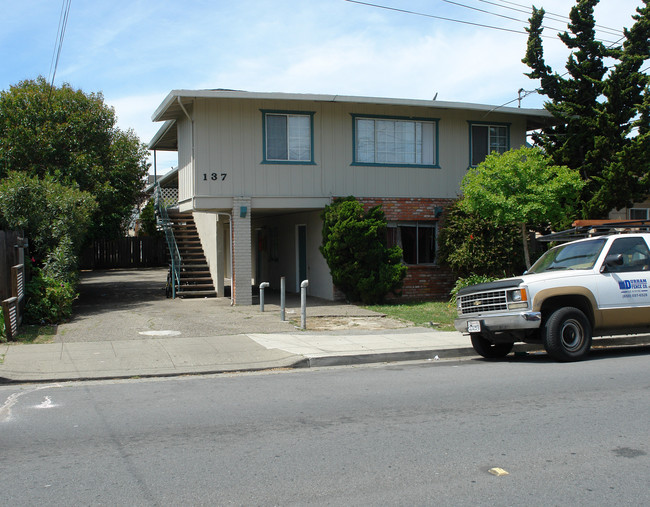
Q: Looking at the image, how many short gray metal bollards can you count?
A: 3